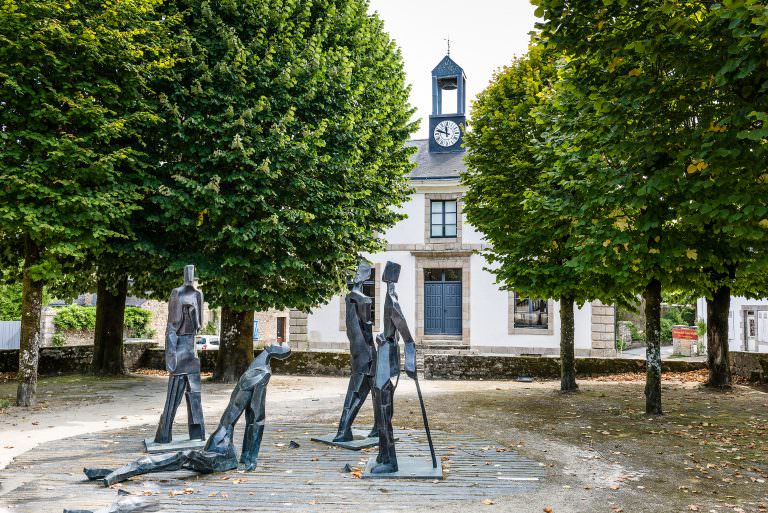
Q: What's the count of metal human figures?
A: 4